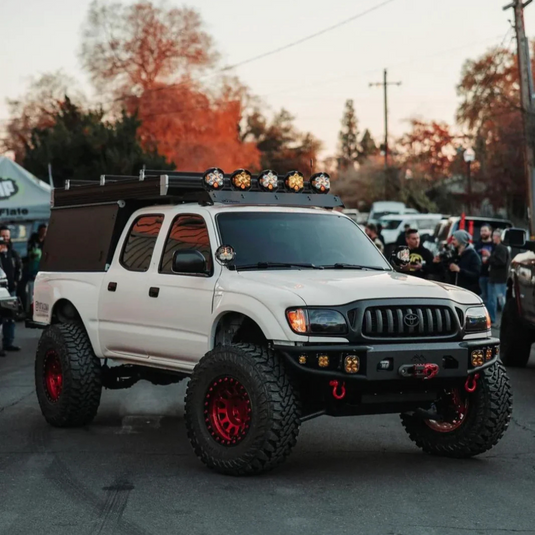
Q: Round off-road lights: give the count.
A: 7